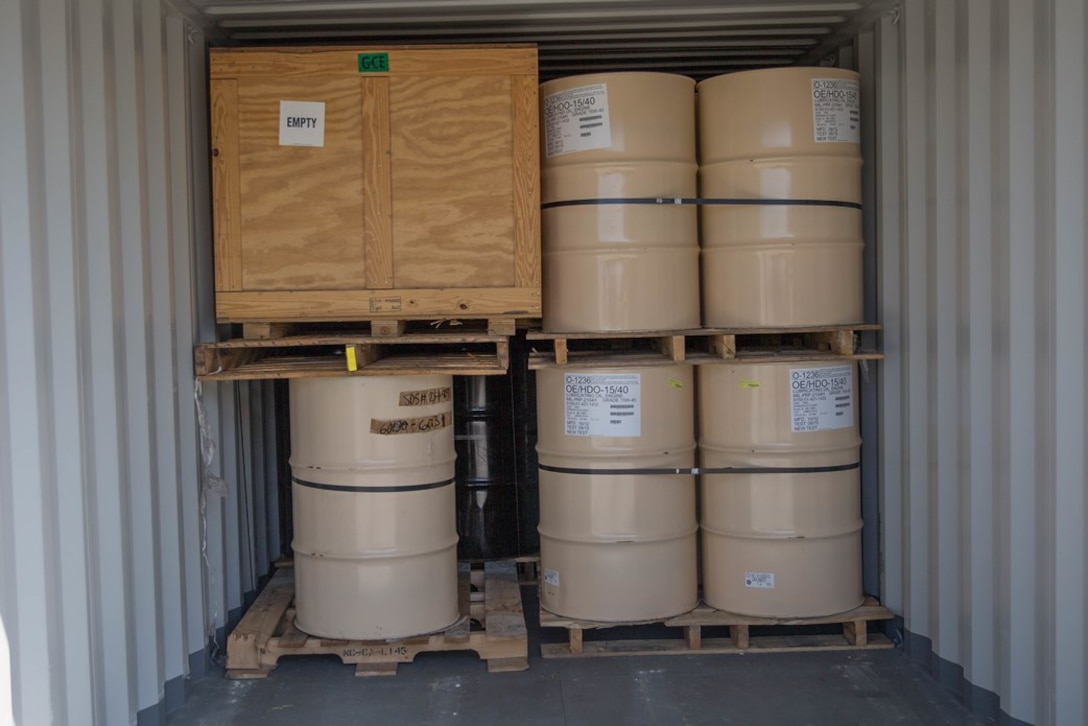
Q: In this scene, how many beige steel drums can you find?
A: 5